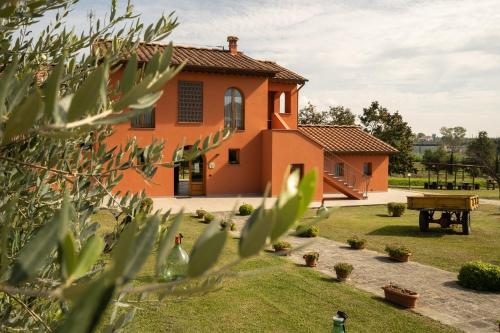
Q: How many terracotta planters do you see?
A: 6